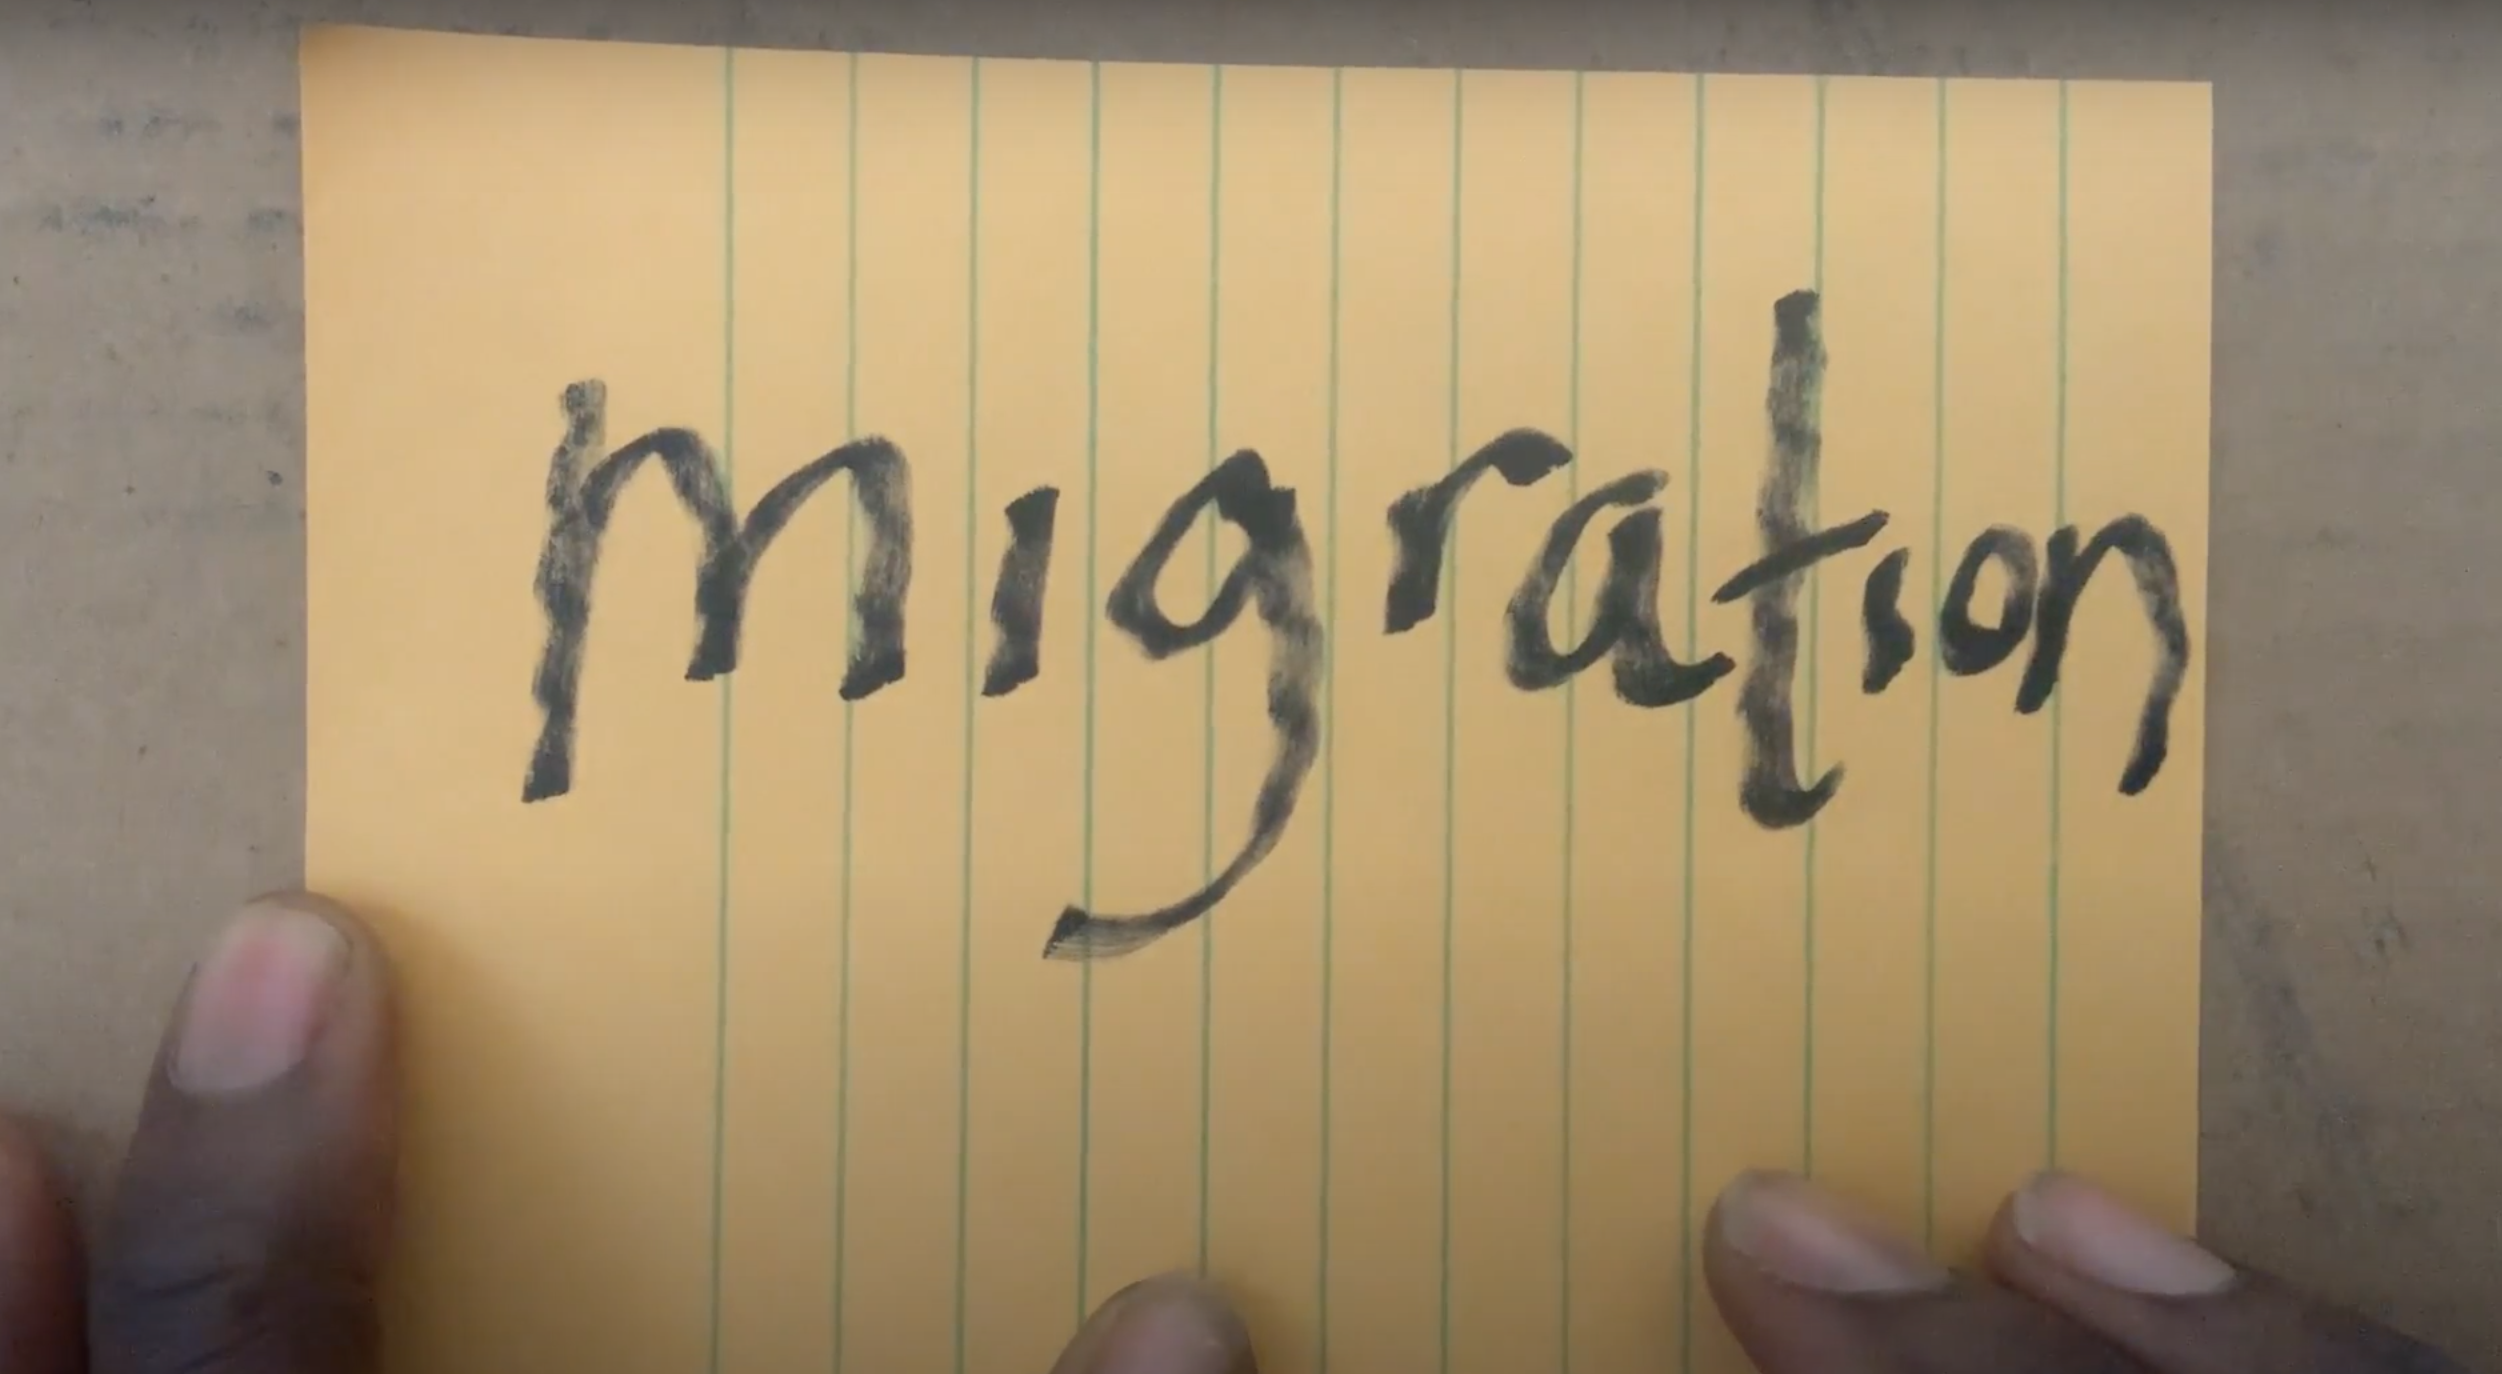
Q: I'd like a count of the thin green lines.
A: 12